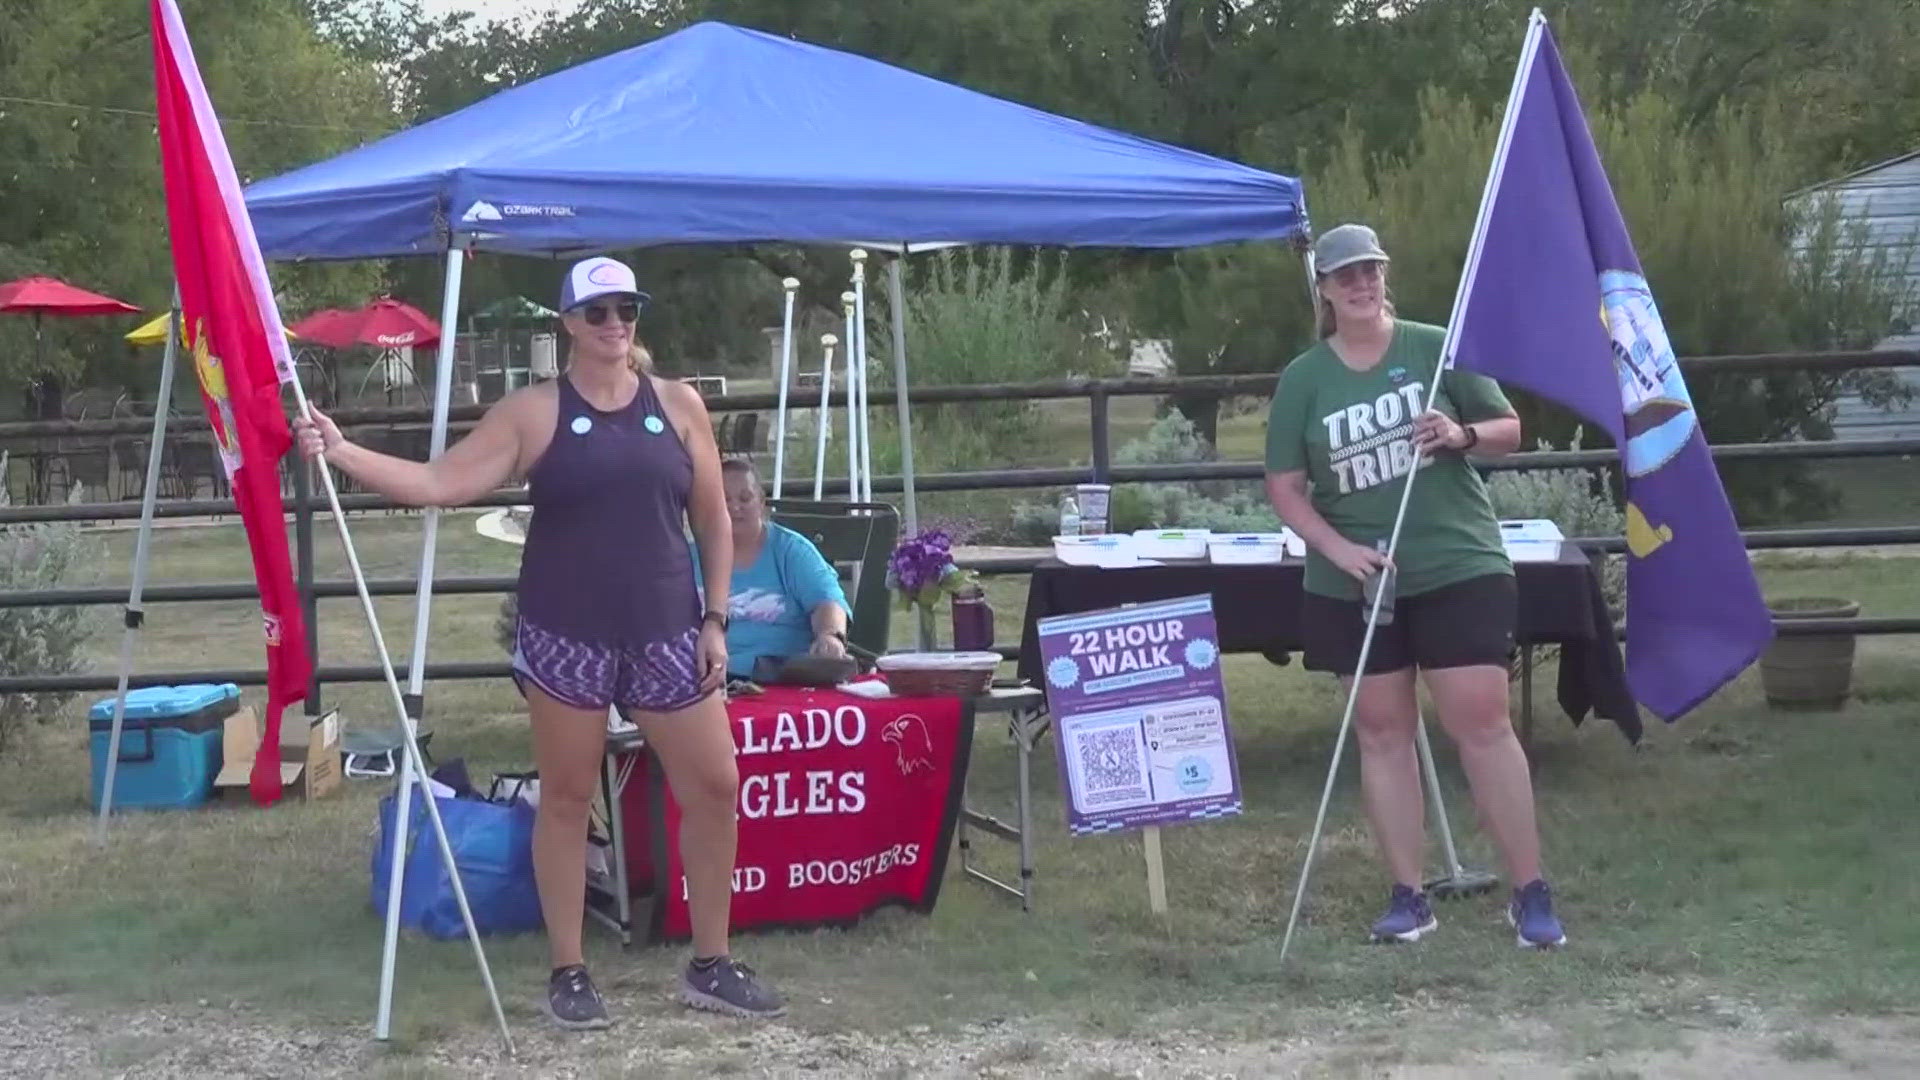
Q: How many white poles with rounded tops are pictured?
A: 4